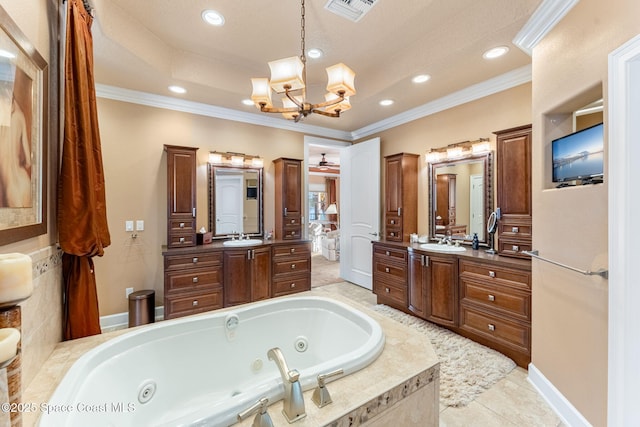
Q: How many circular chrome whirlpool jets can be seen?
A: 2